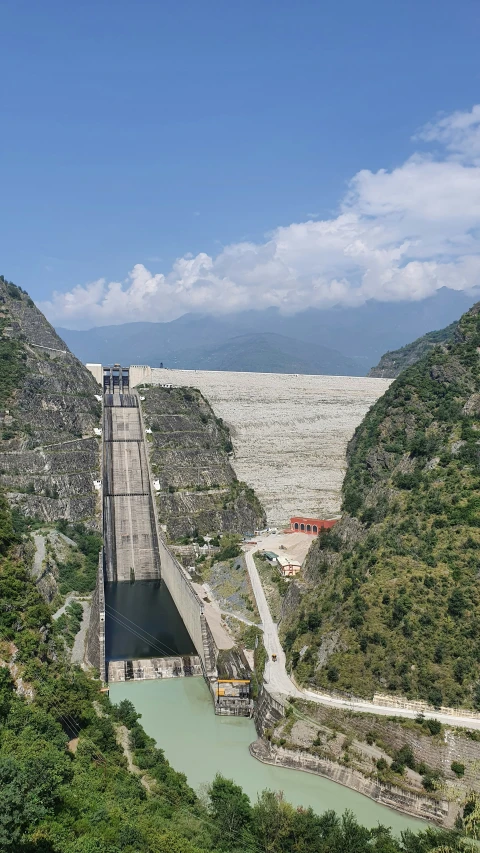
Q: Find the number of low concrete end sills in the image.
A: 1